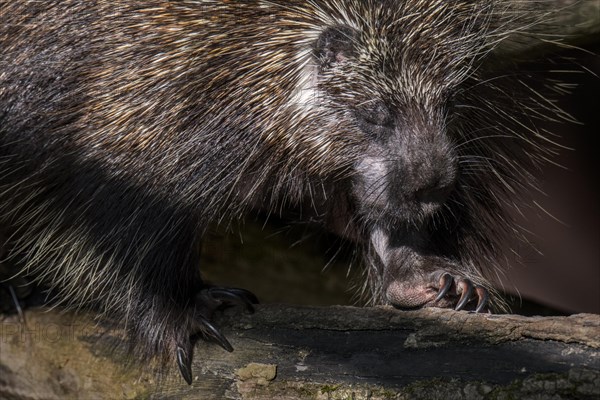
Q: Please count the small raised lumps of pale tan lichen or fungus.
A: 1